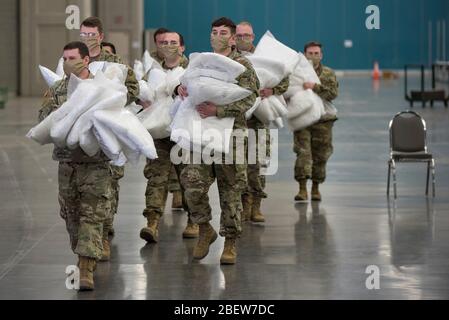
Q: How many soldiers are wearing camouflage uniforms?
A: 8